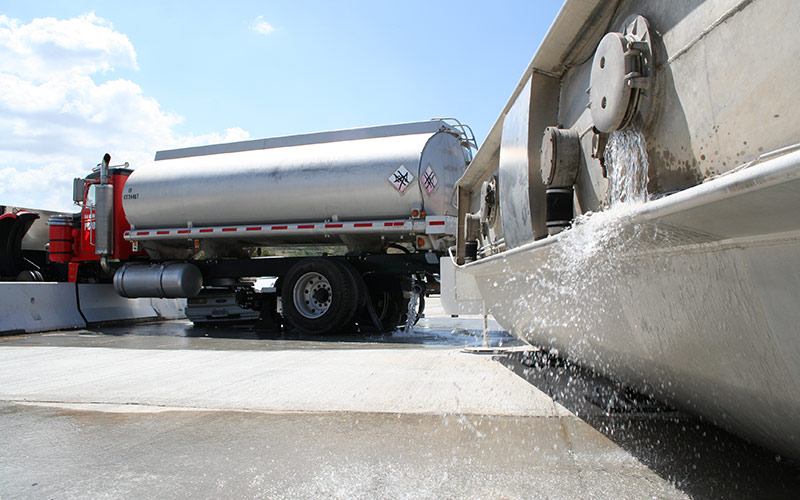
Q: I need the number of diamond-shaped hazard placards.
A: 2